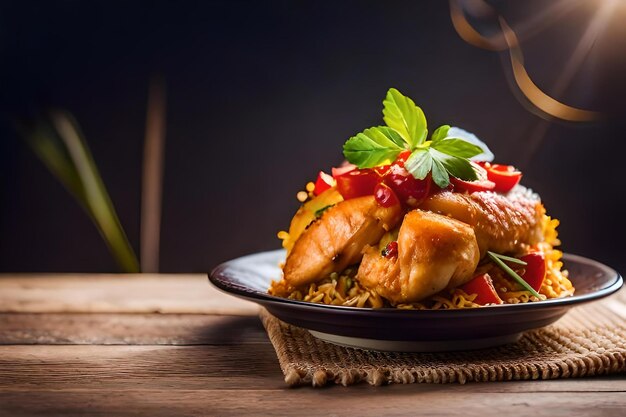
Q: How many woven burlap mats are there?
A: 1